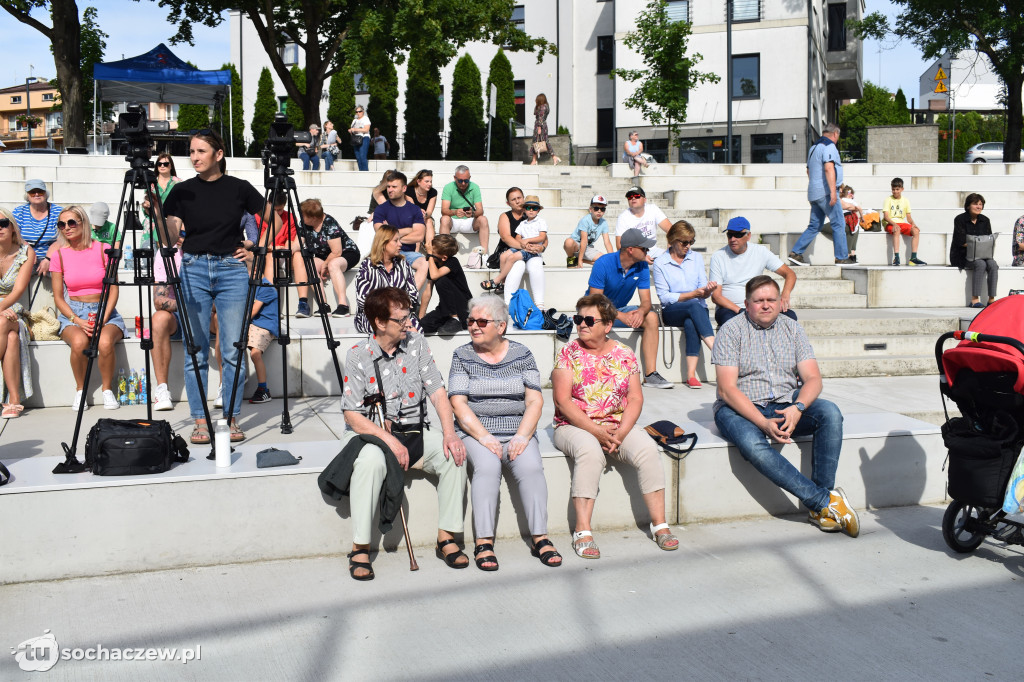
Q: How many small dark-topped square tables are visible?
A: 0